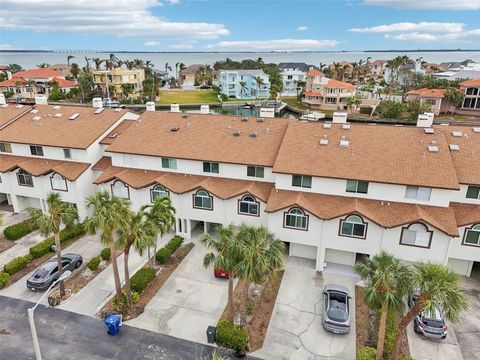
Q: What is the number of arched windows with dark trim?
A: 10